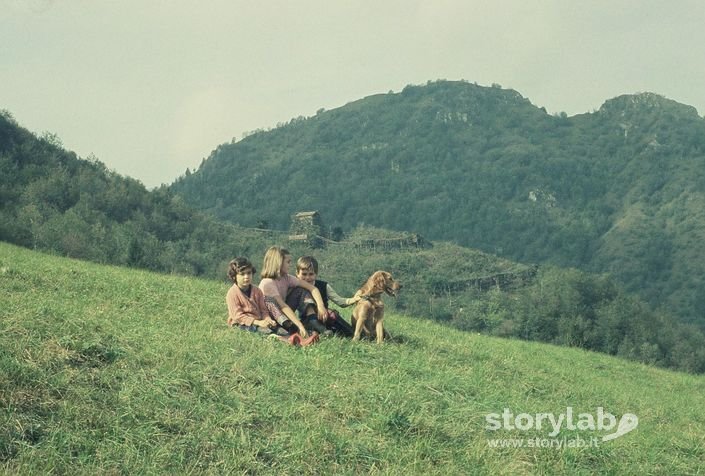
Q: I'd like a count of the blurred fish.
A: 0